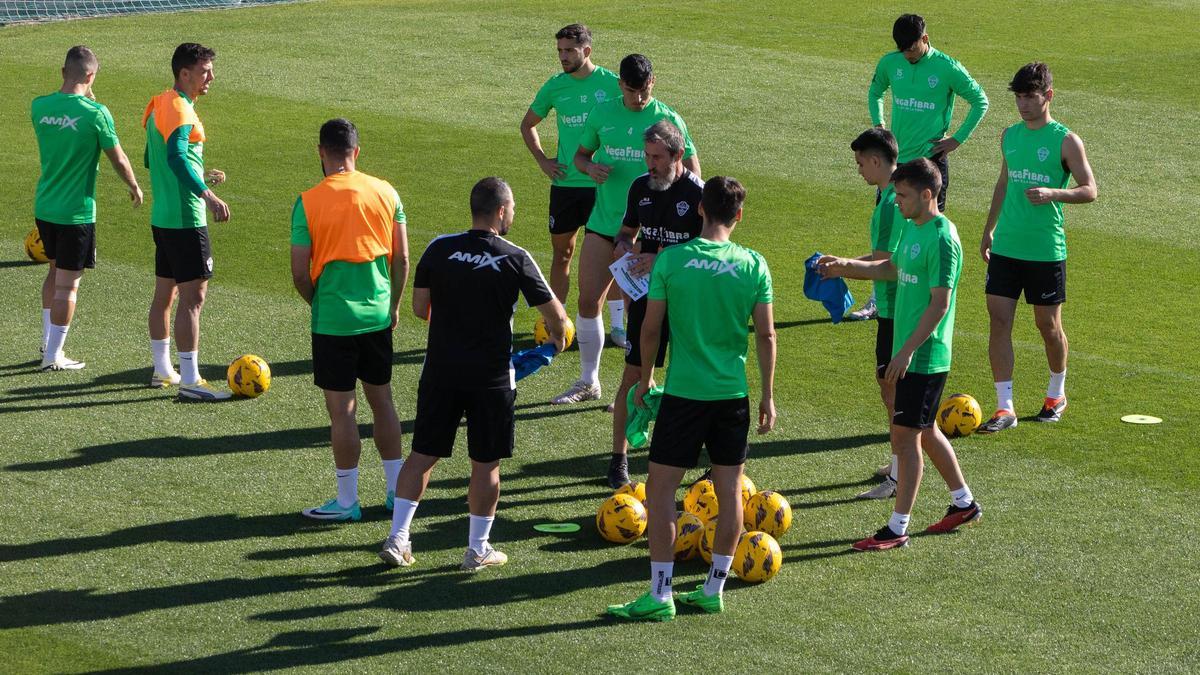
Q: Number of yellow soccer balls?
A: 12